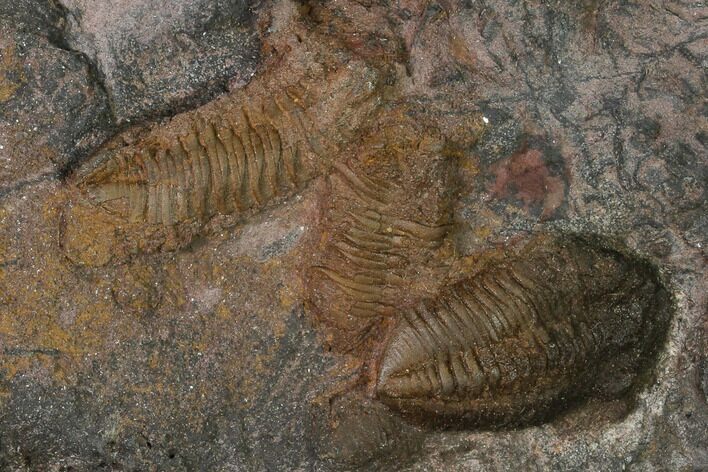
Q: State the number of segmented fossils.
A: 3